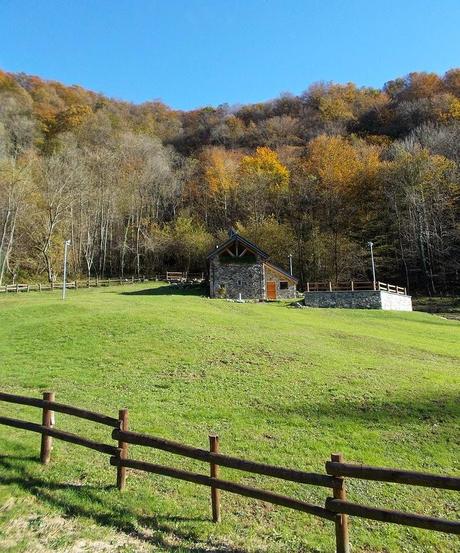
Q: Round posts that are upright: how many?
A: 4